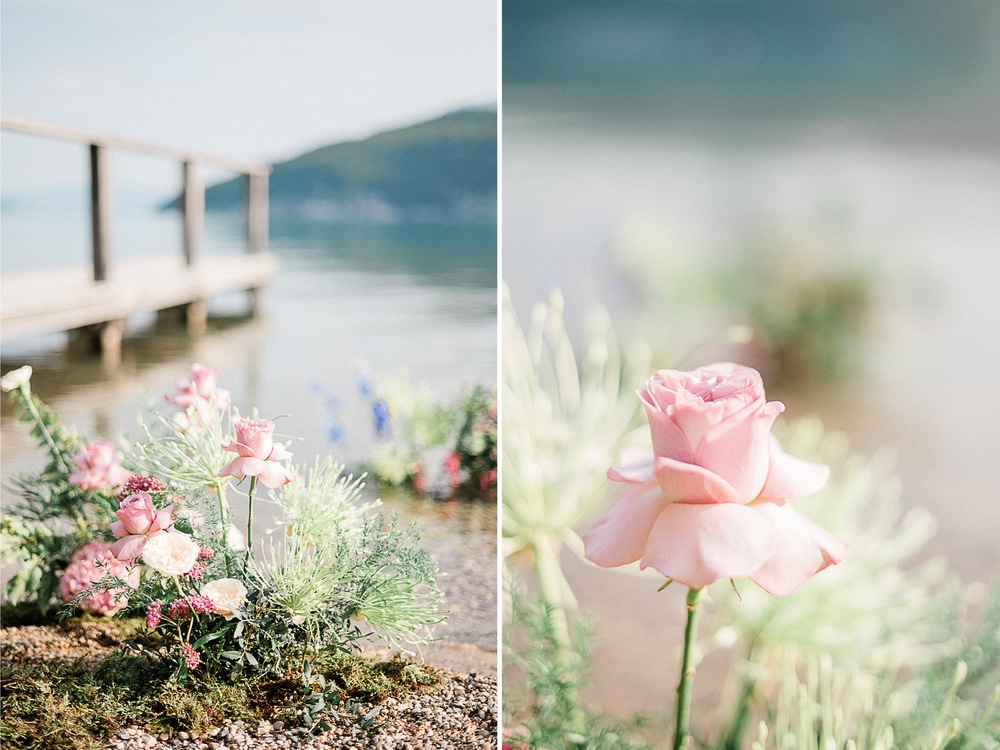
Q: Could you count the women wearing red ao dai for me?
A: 0